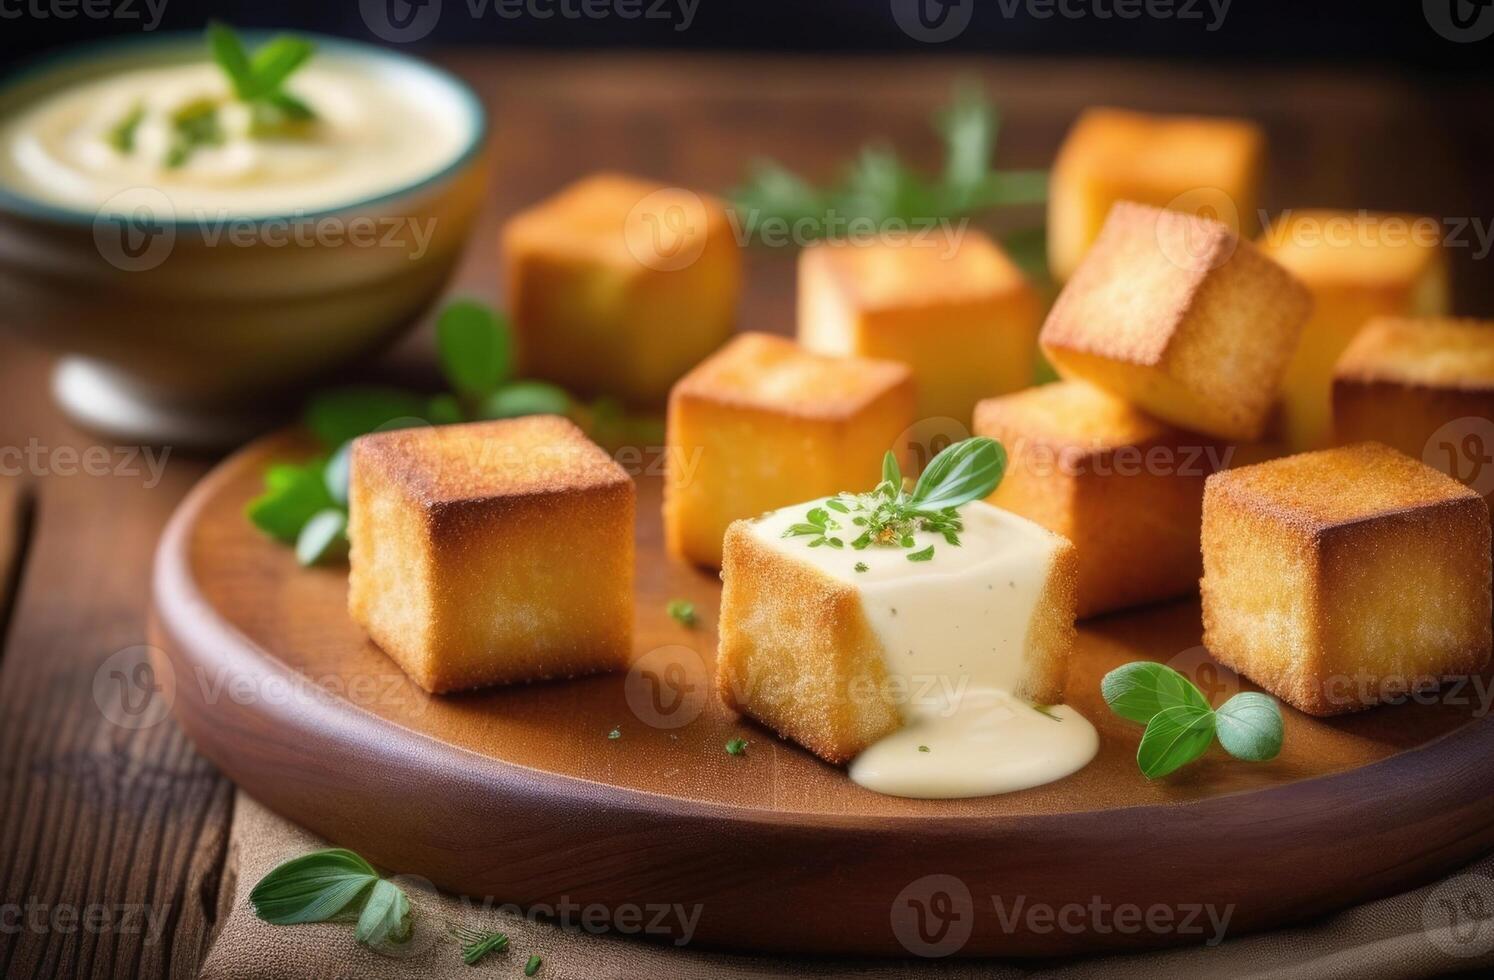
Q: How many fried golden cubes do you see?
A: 11